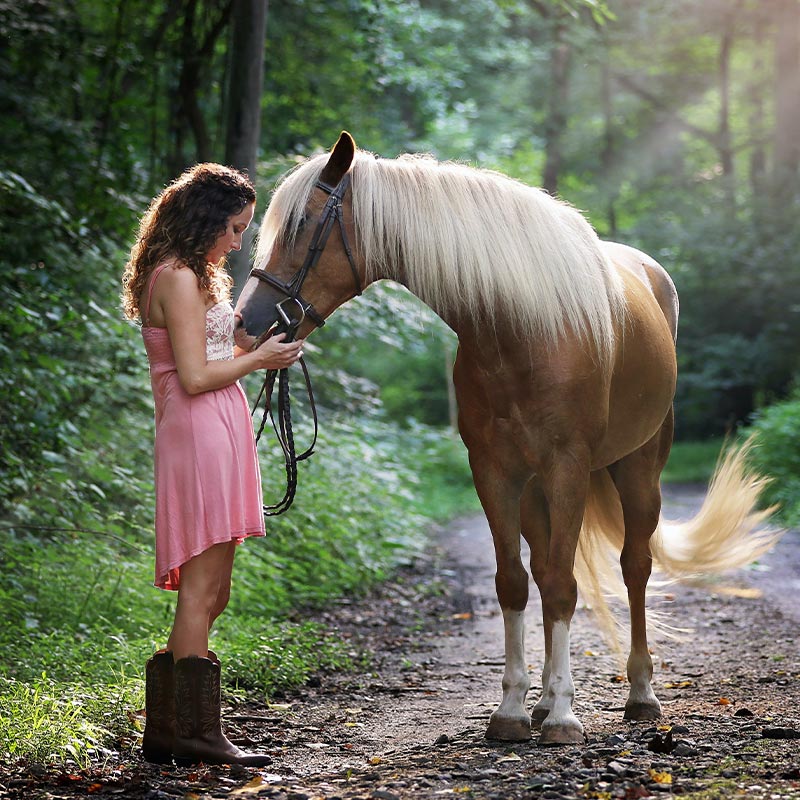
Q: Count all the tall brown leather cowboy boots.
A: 2